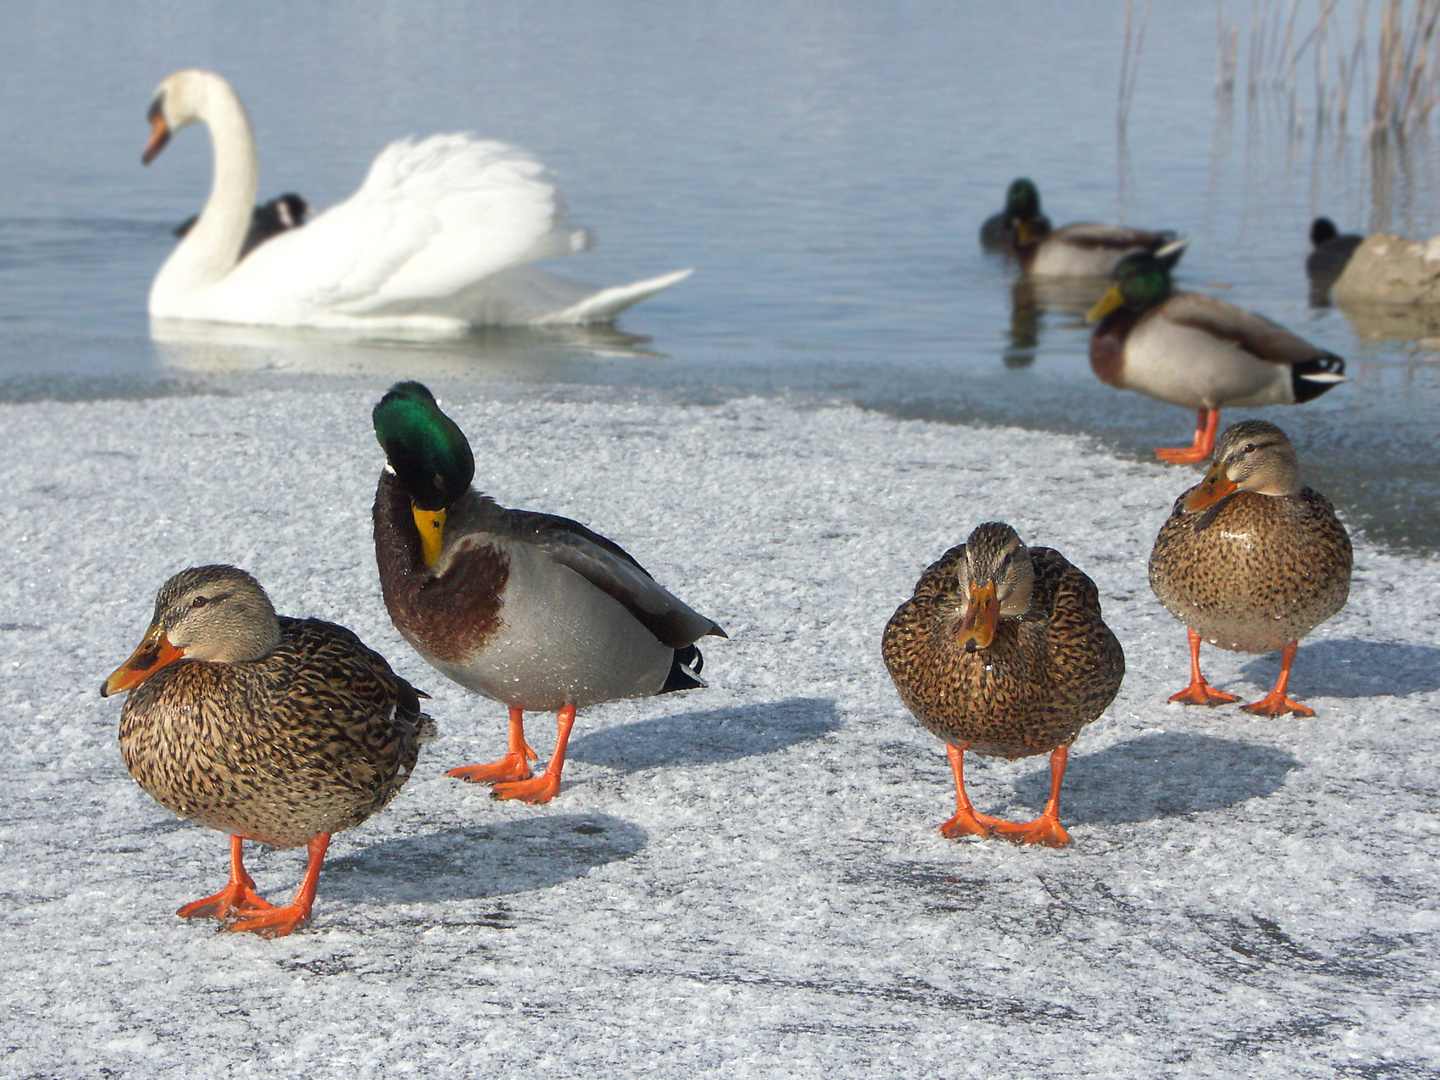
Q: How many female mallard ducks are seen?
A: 3